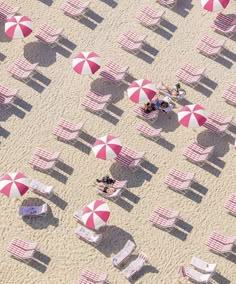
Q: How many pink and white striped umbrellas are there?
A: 8